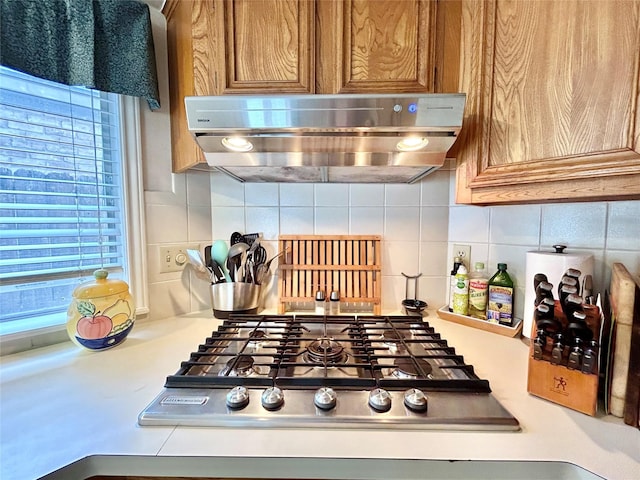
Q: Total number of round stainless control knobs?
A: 5